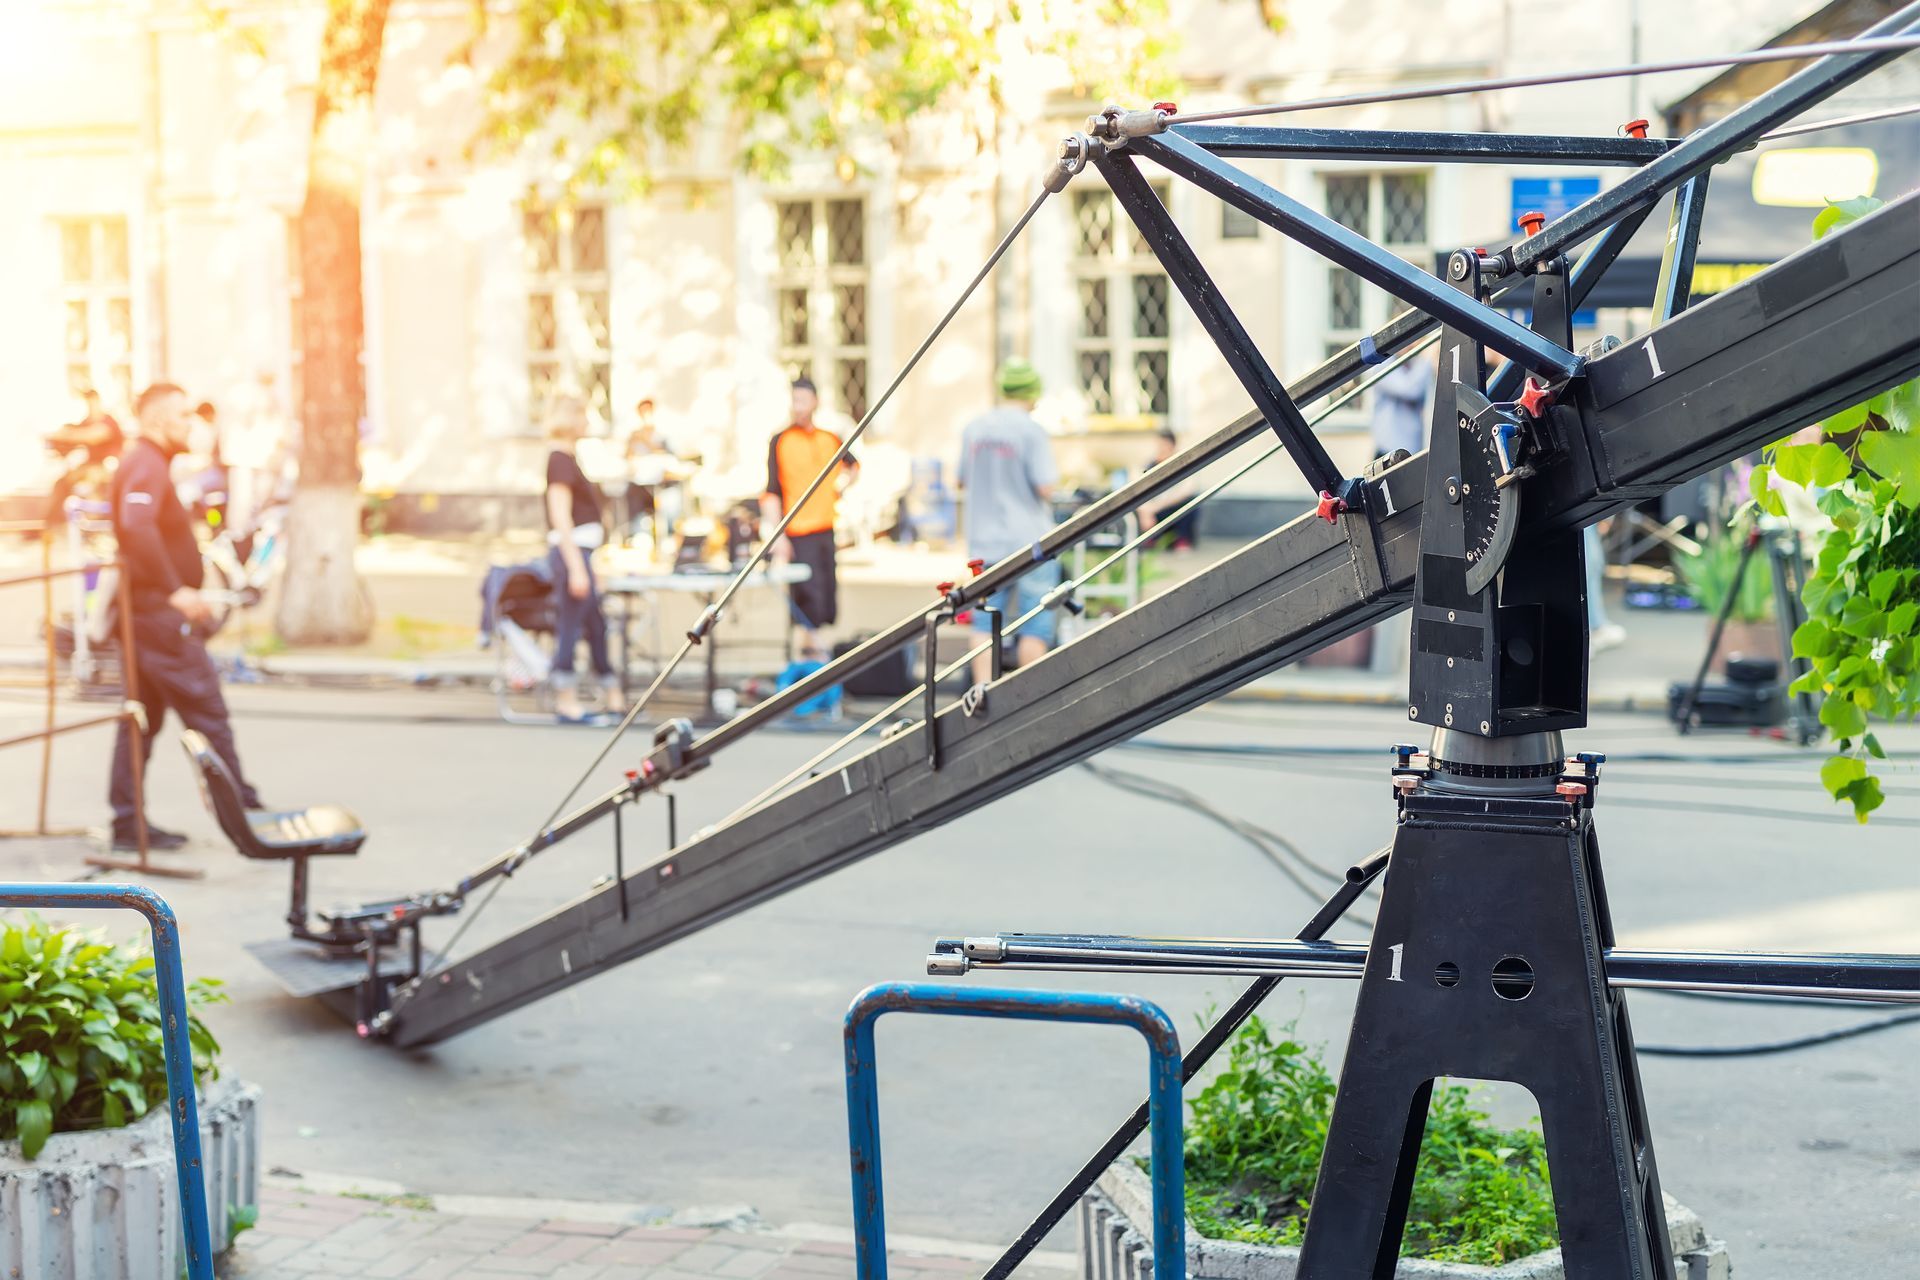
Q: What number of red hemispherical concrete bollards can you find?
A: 0